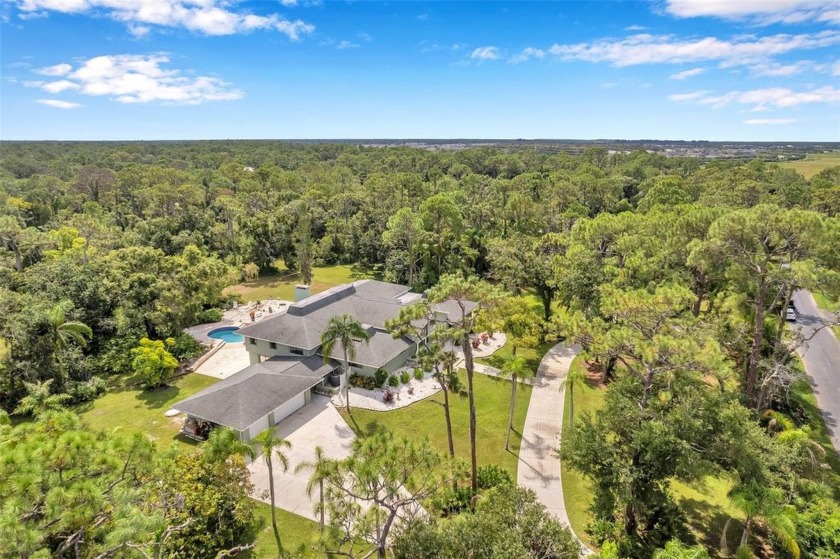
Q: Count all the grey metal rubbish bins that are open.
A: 0